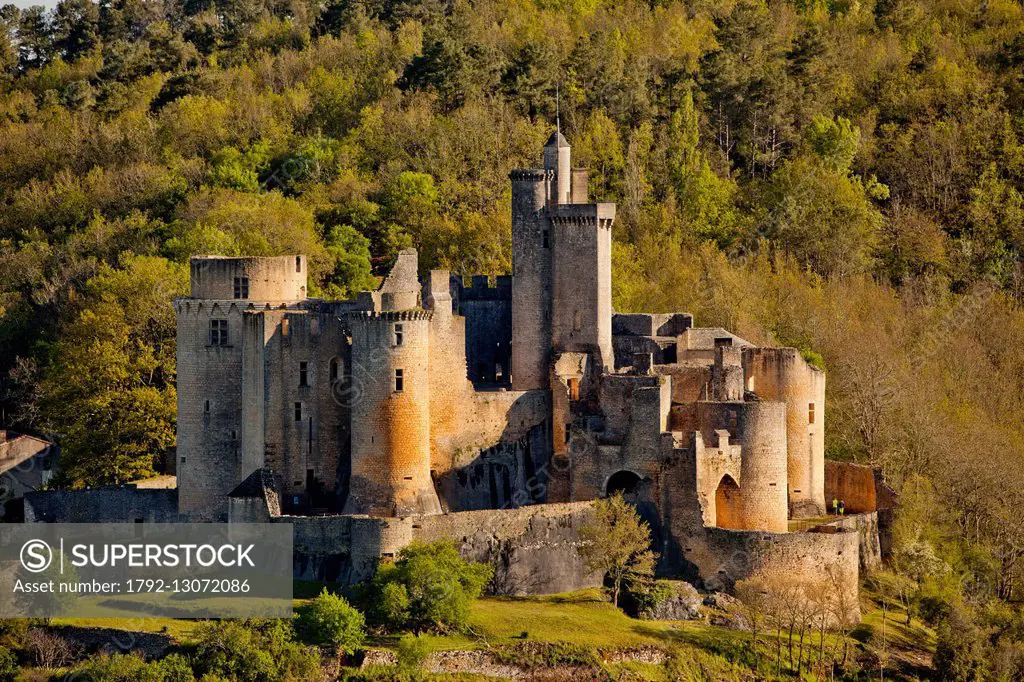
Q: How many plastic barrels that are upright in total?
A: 0